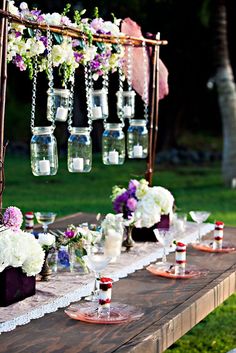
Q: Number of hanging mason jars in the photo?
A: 7